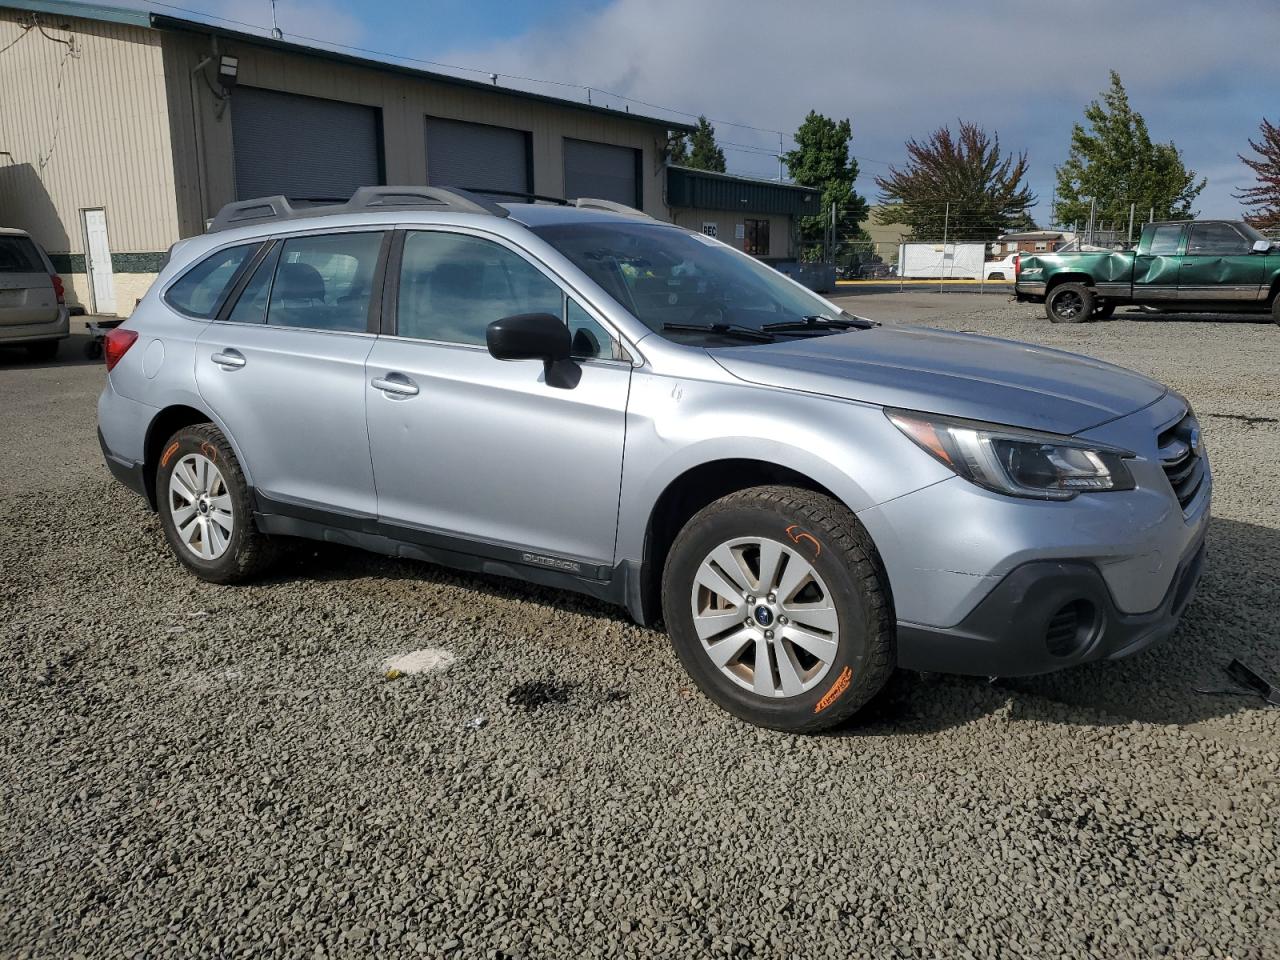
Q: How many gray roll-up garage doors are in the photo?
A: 3